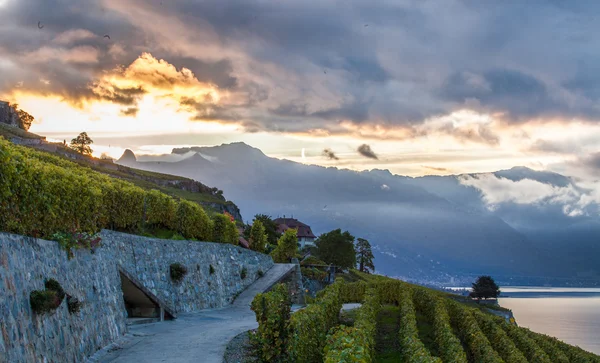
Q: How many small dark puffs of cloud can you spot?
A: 2